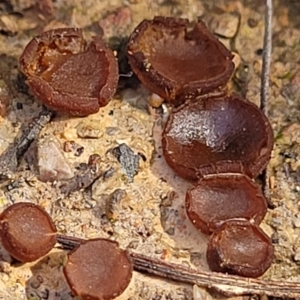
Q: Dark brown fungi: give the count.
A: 7